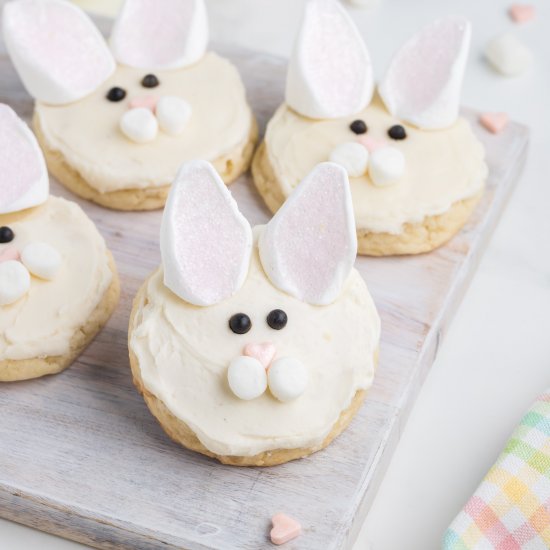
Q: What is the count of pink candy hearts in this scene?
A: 7